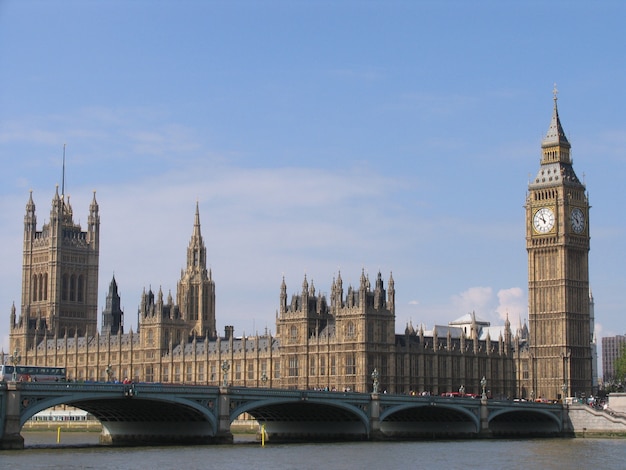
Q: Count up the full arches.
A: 4